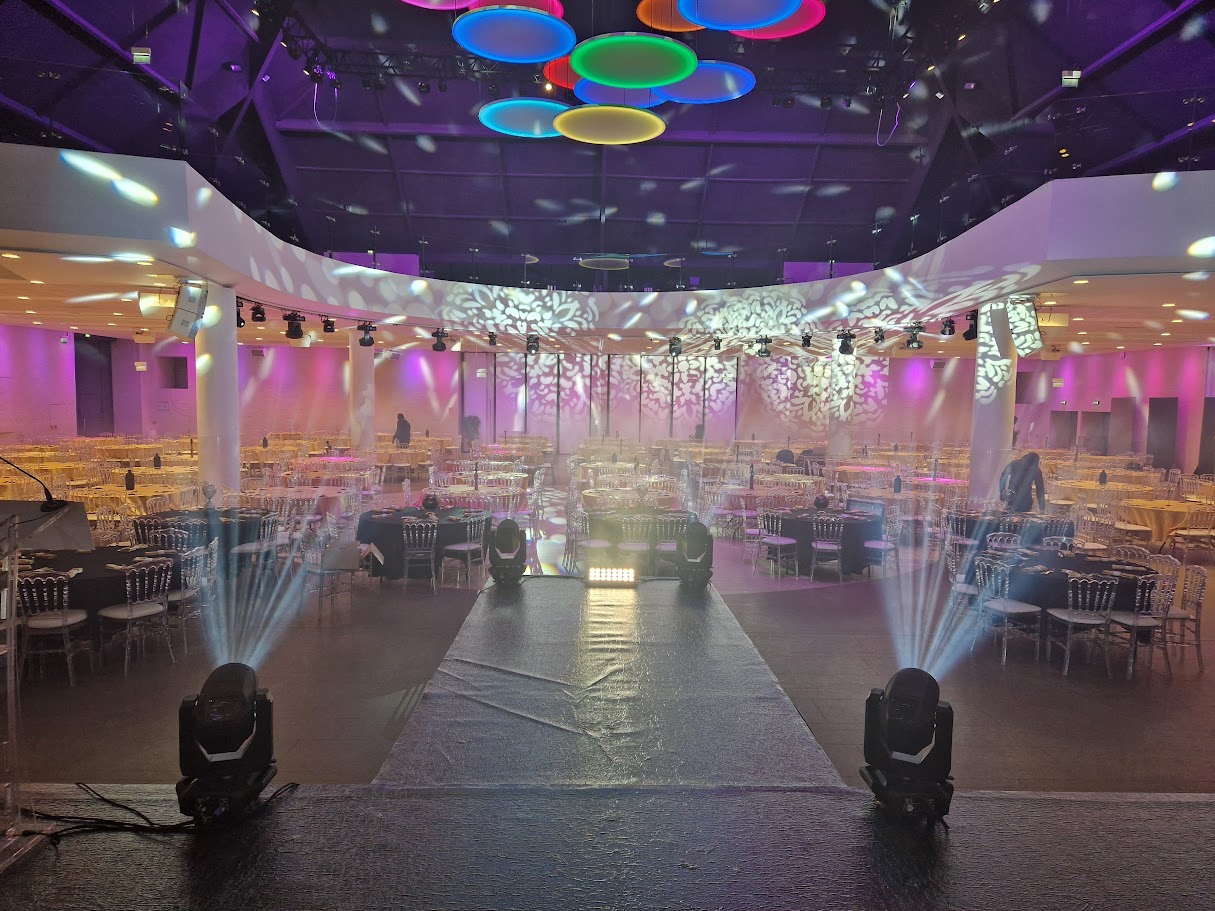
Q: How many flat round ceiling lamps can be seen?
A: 12